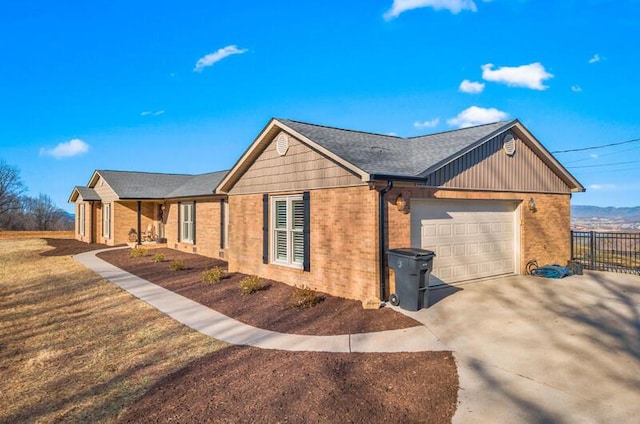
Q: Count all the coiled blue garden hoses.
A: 1